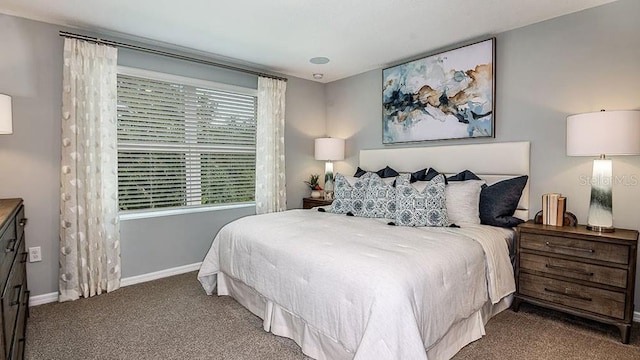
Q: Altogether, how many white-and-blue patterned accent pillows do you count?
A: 3